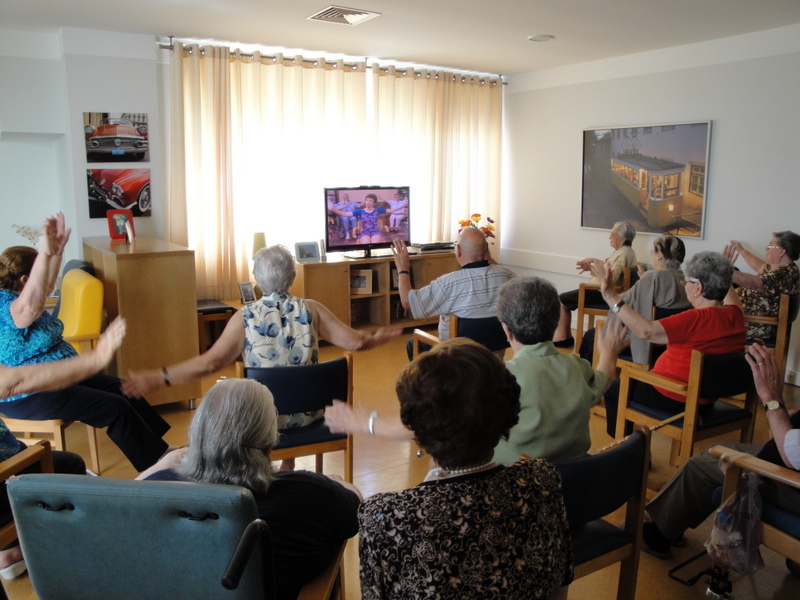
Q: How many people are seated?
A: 12